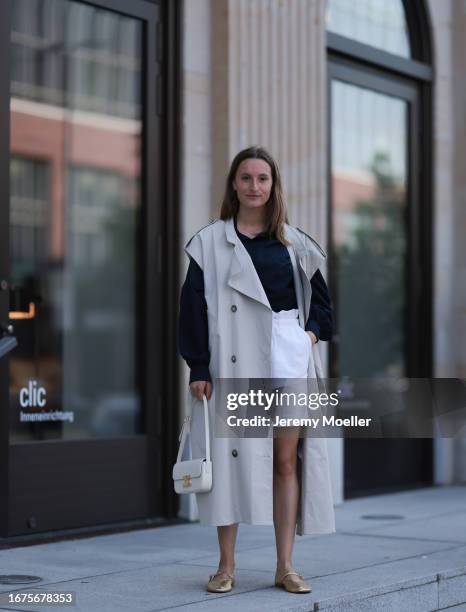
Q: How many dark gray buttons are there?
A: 3